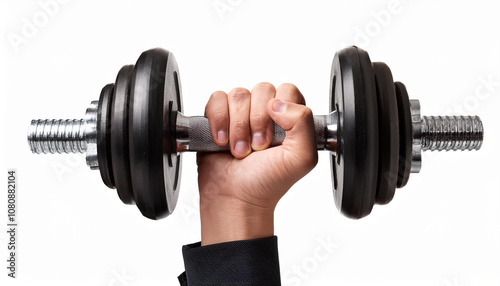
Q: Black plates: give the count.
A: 6